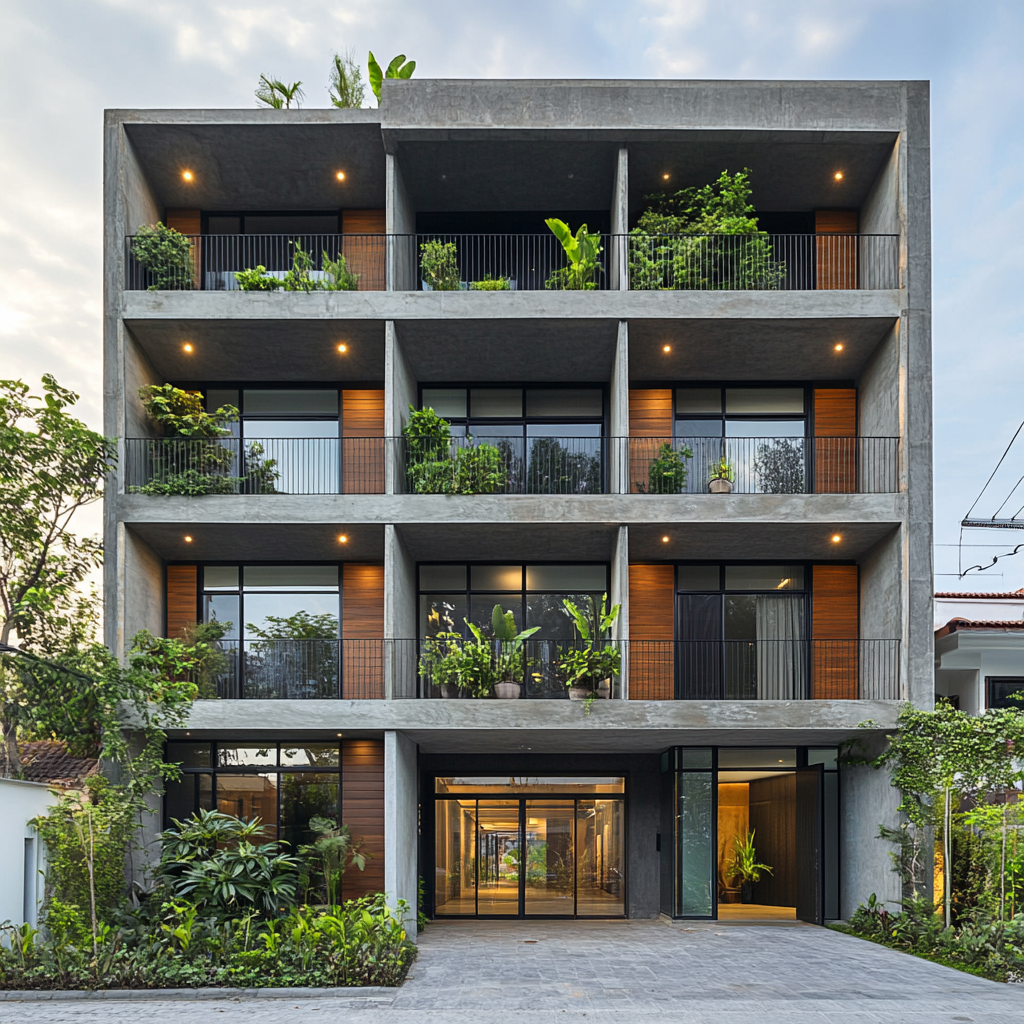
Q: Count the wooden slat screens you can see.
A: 11